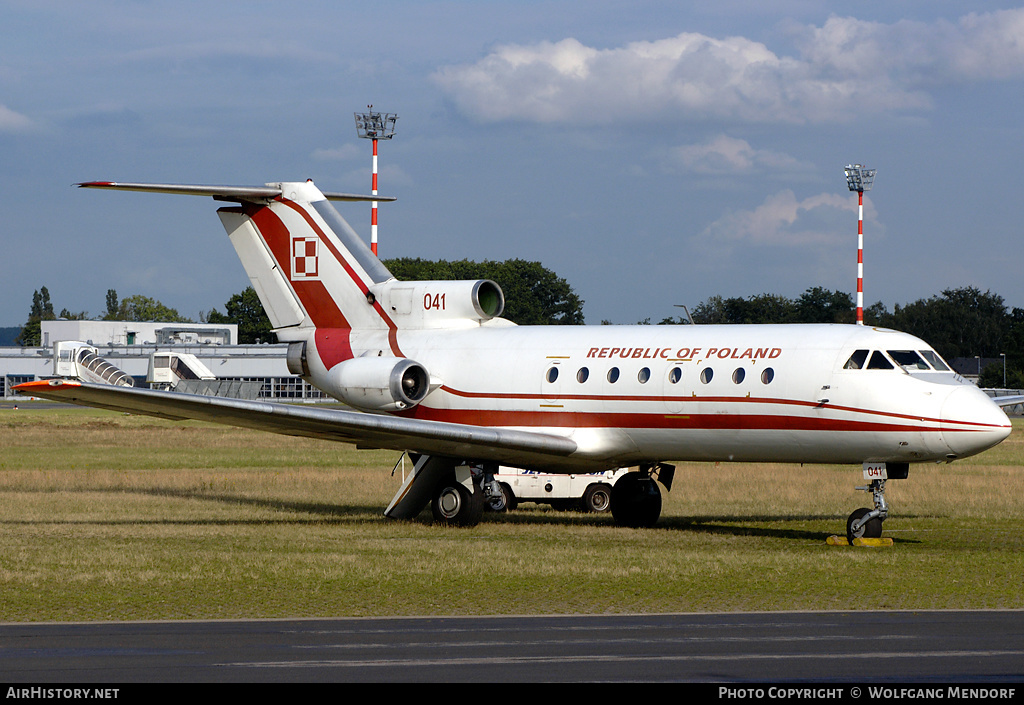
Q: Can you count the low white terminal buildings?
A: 1